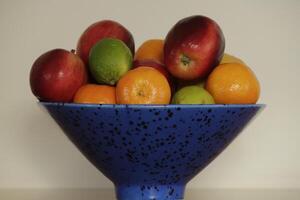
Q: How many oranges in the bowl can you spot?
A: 4